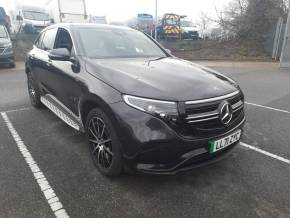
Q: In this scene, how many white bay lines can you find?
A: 3